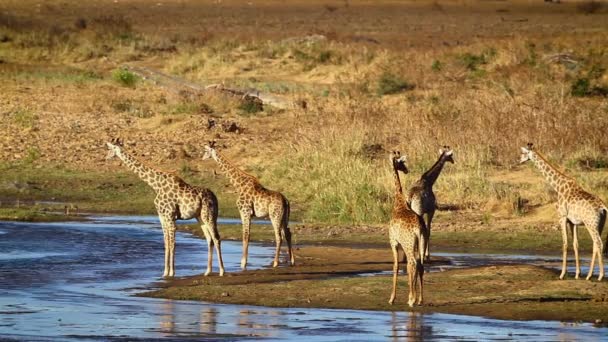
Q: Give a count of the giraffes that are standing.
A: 5